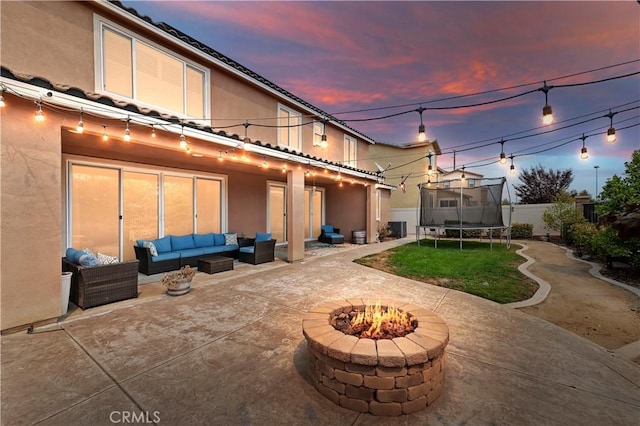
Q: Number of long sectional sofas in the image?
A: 1